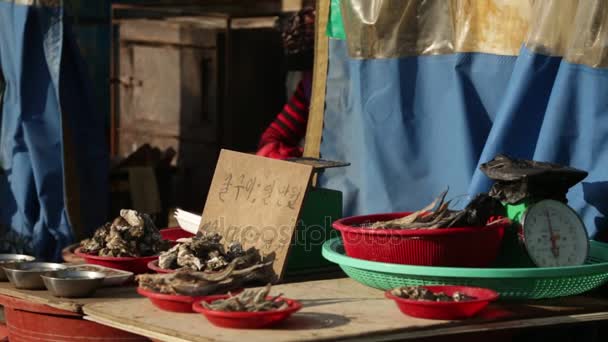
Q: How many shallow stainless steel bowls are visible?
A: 3